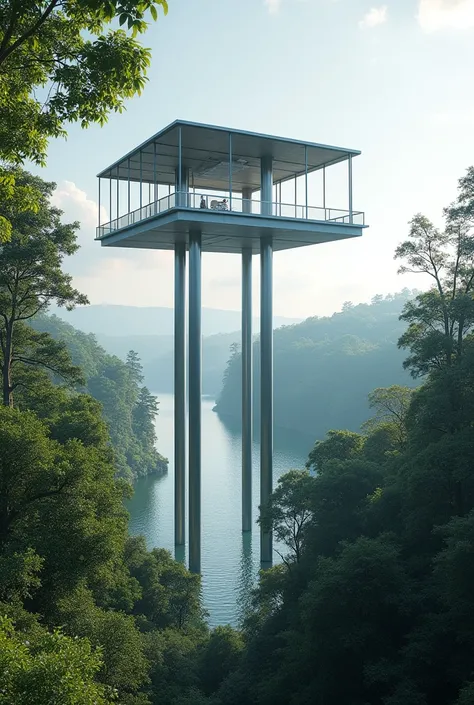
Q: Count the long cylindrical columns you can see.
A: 4